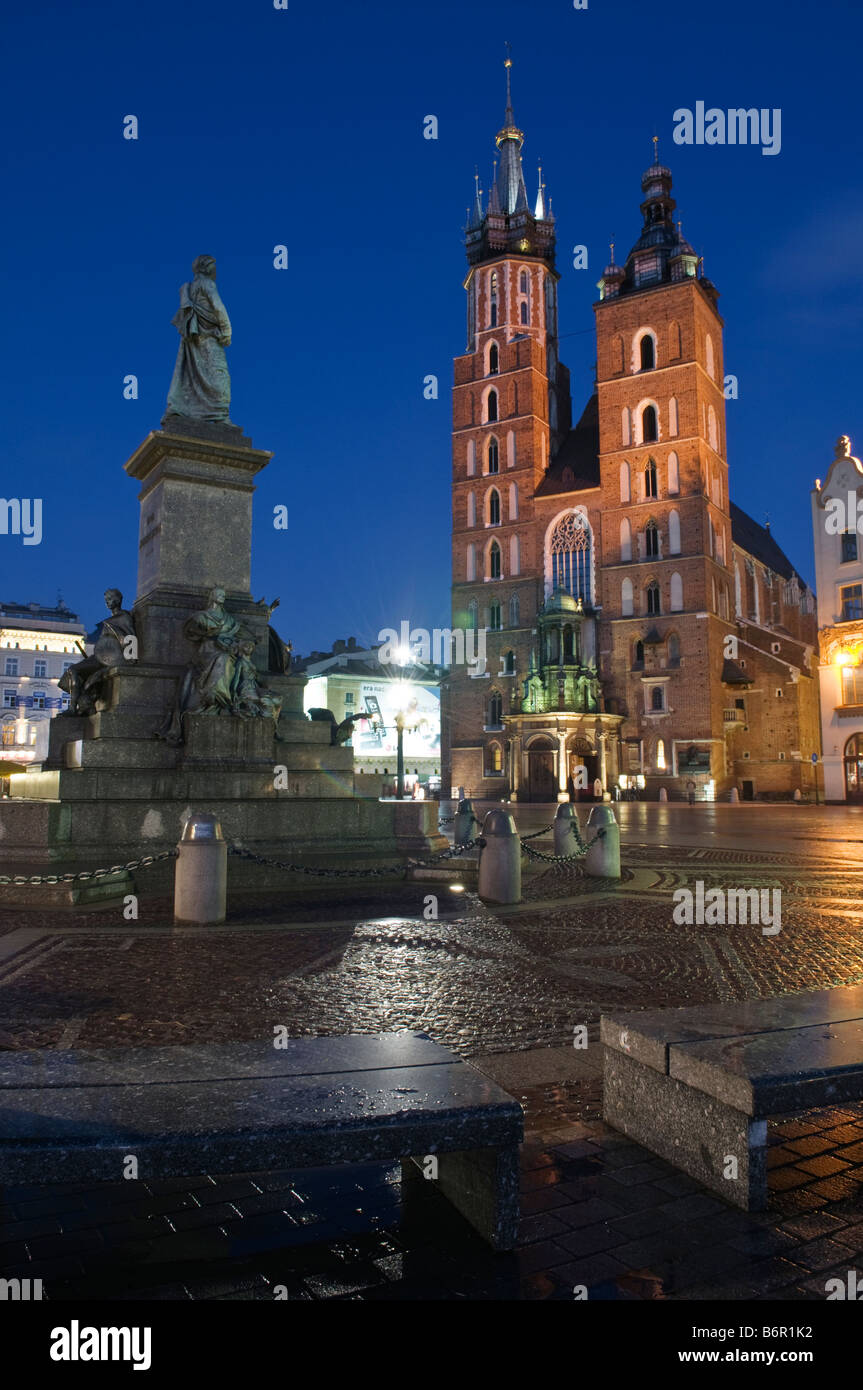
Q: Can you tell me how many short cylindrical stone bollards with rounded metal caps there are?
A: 5